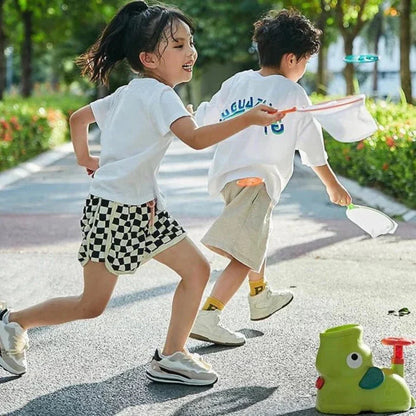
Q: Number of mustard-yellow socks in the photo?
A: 2